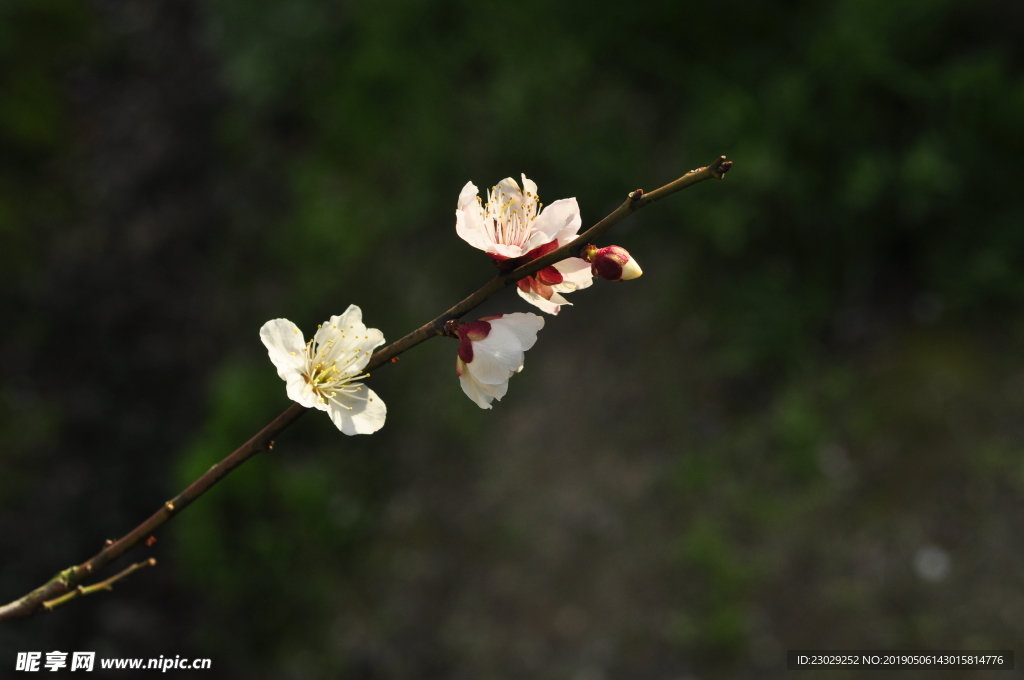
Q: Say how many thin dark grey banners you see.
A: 1